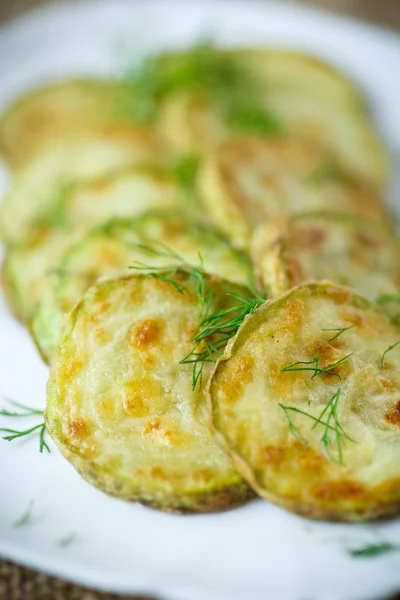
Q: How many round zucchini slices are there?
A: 9